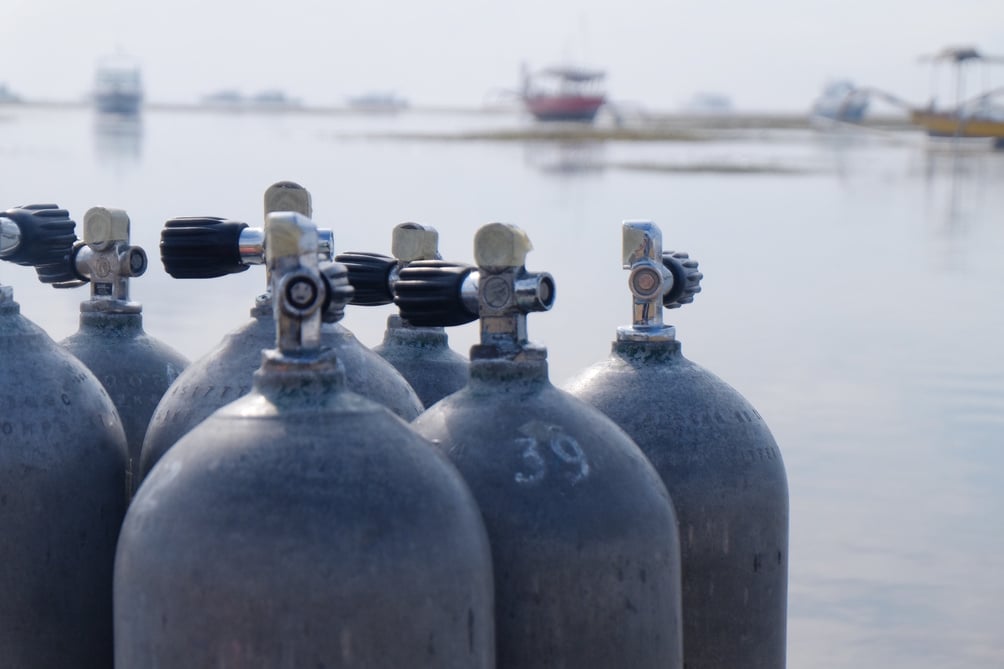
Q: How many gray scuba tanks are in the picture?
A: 7